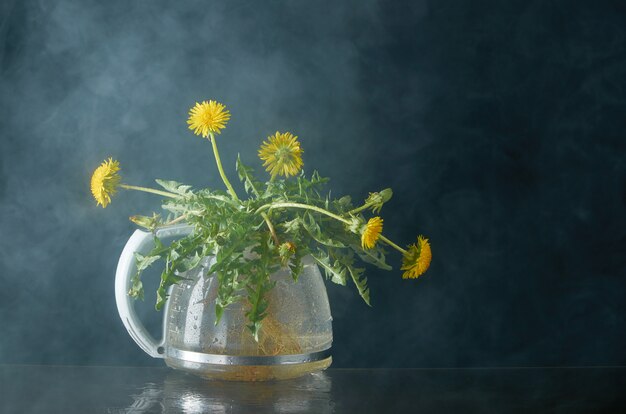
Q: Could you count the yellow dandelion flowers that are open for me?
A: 5